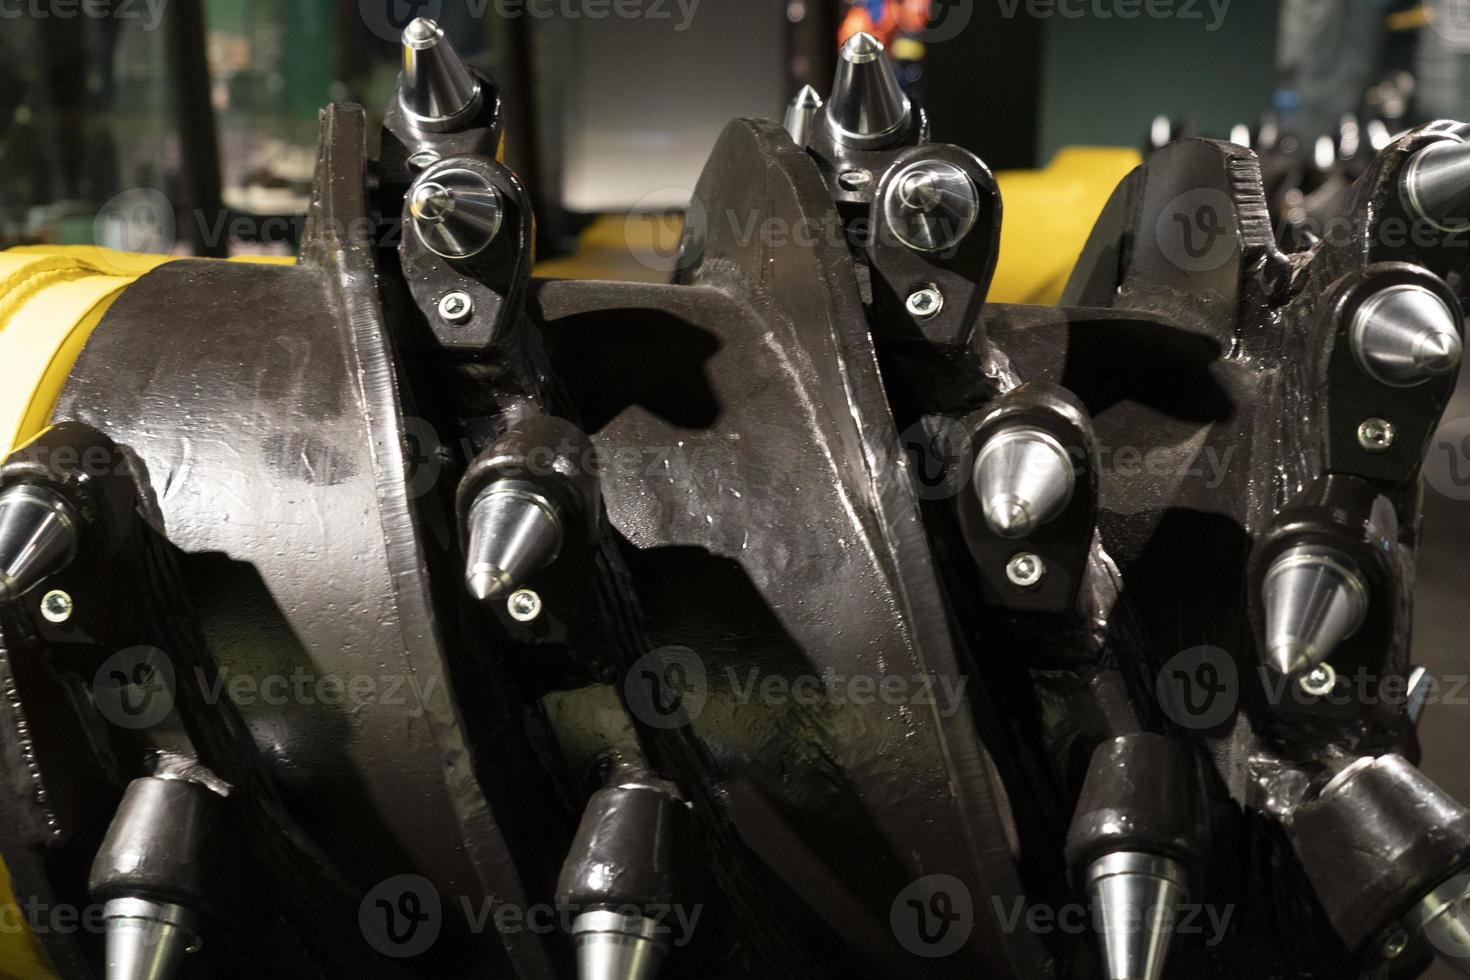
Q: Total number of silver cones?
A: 15